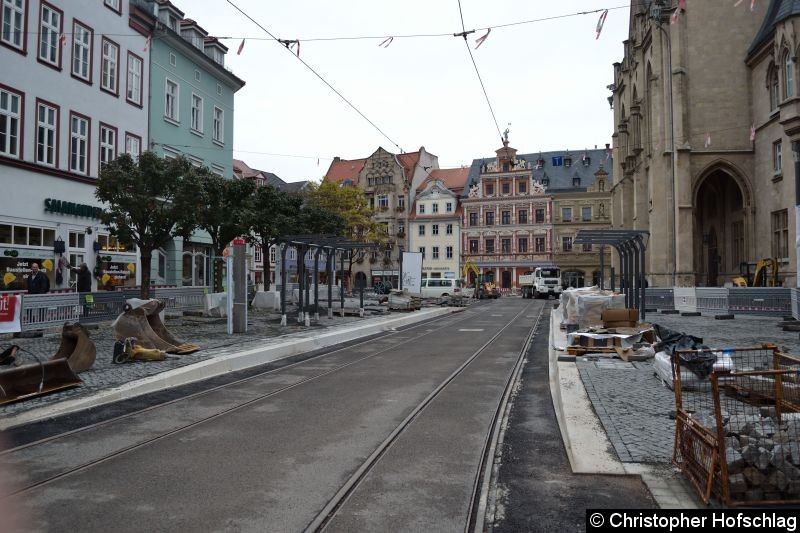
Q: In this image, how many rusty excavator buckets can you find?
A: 3